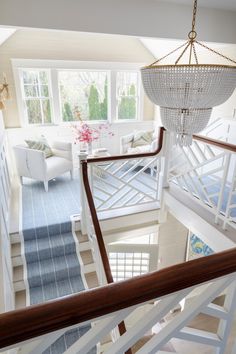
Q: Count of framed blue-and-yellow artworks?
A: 1